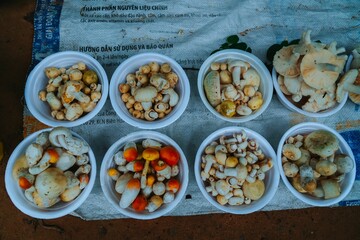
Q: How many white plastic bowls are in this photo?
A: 8